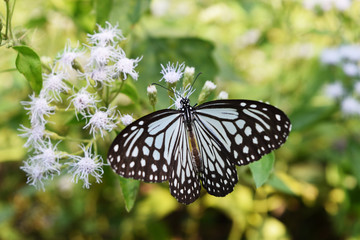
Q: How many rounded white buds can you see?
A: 4